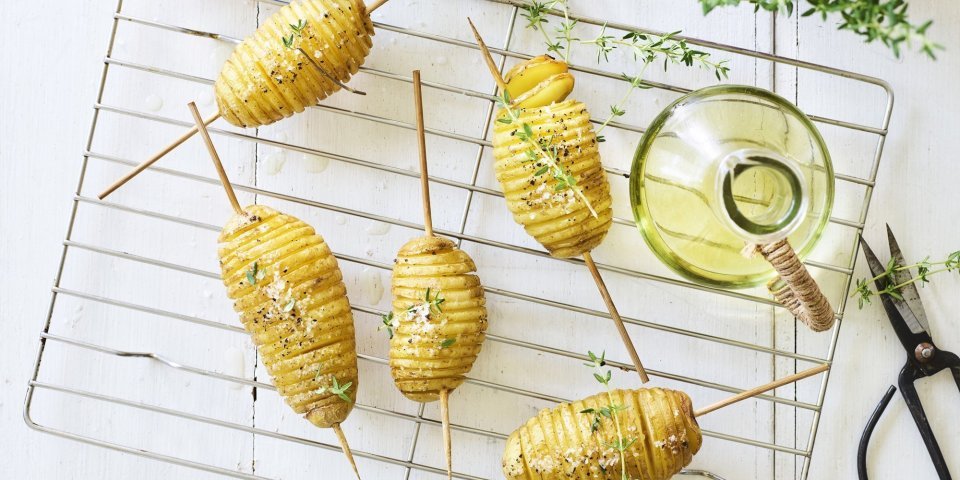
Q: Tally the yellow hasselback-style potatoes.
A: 5